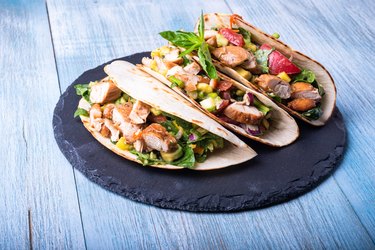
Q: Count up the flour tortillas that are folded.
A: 3